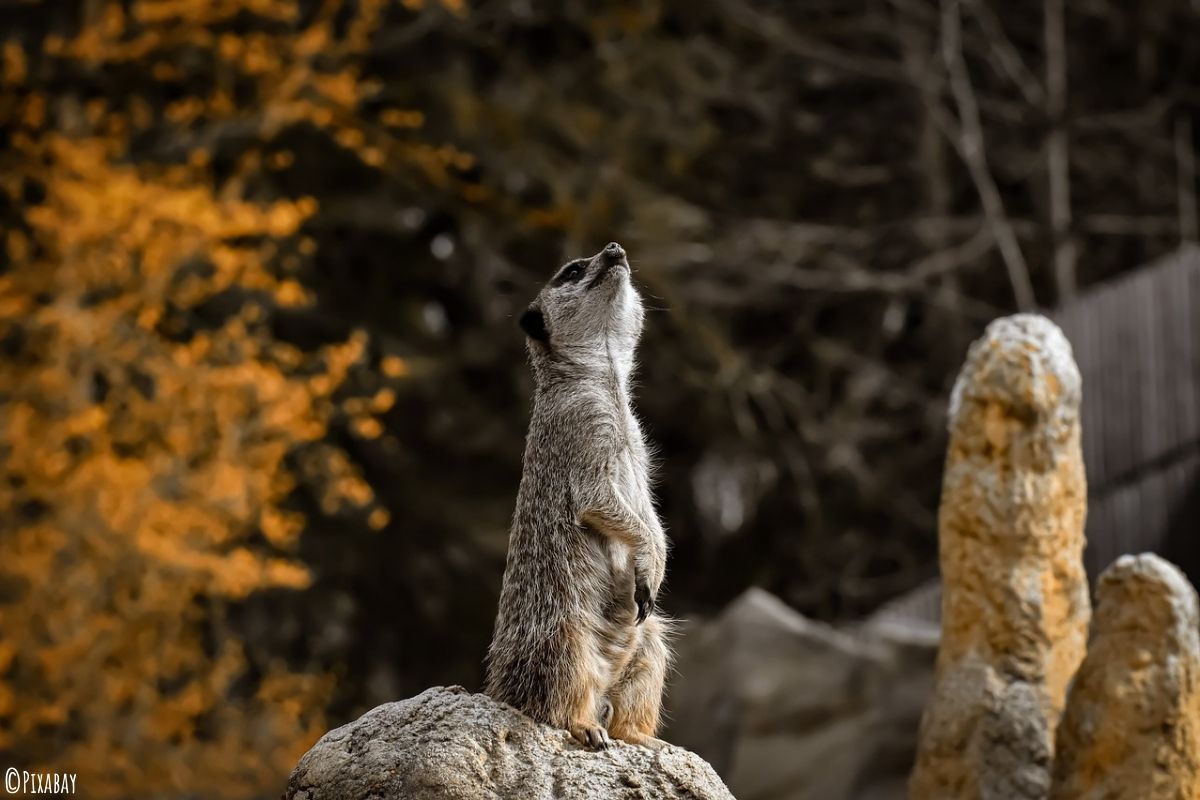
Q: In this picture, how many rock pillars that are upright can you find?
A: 2